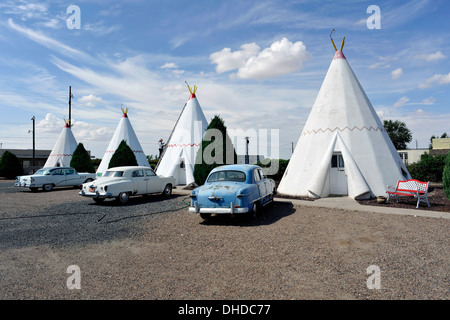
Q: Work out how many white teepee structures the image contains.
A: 4